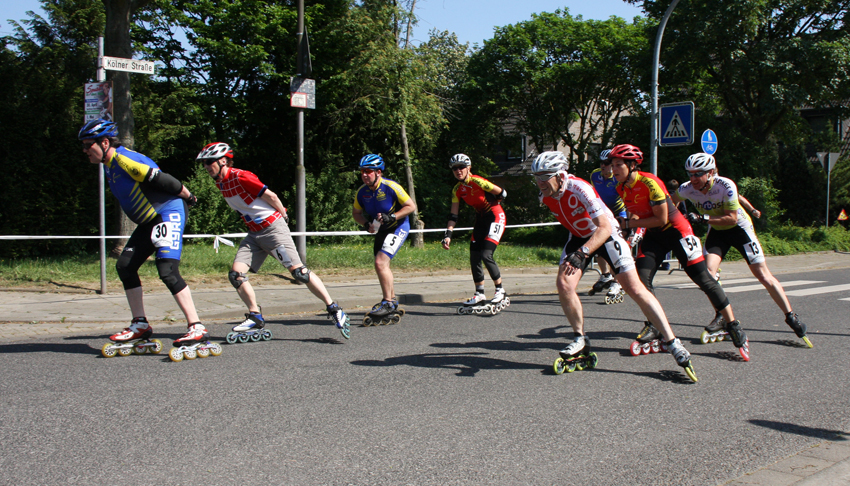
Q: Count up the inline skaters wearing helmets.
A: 8